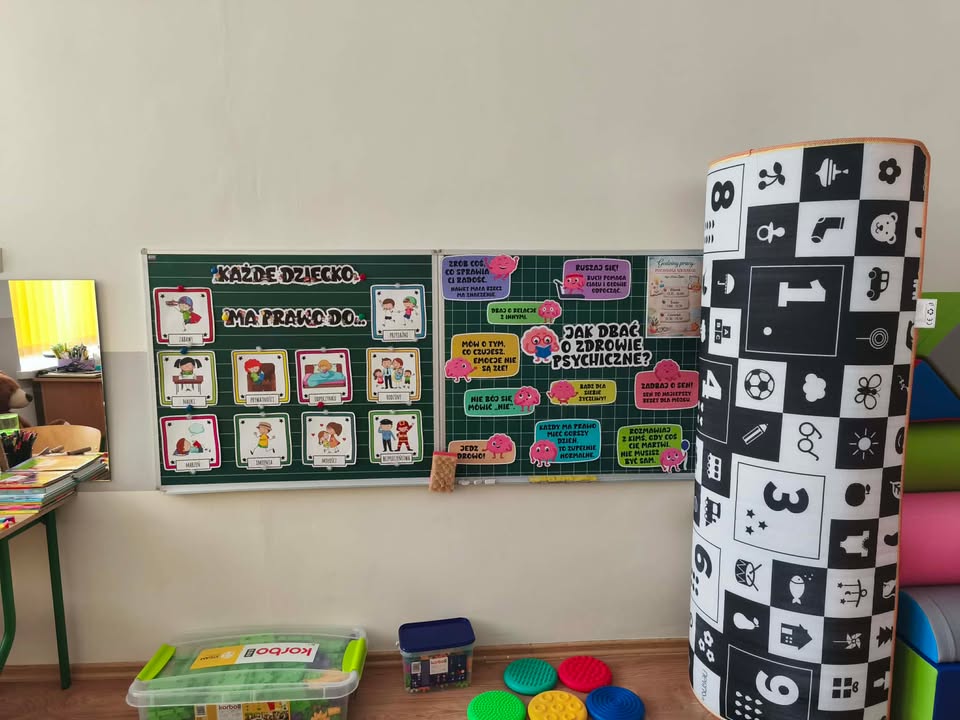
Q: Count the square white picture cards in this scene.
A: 10